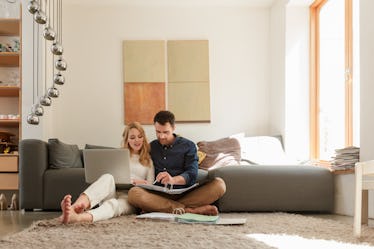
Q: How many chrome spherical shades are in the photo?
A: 10